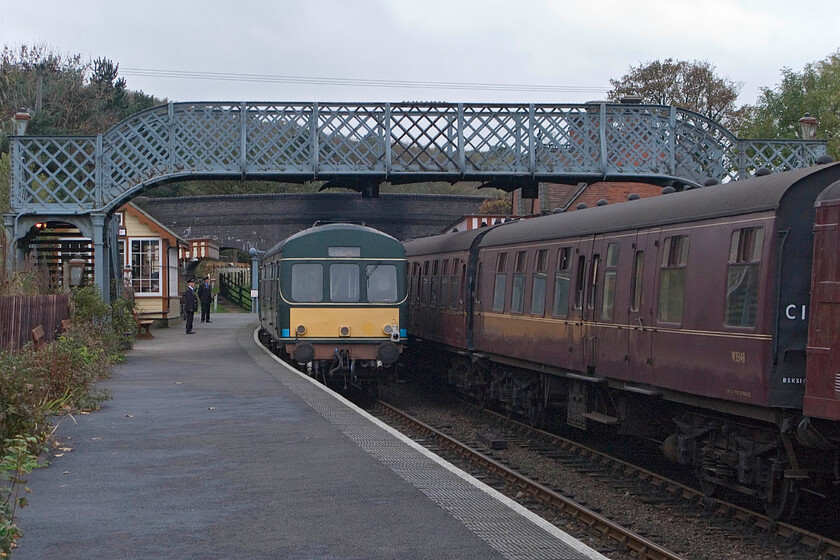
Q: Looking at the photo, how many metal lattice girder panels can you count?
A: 11